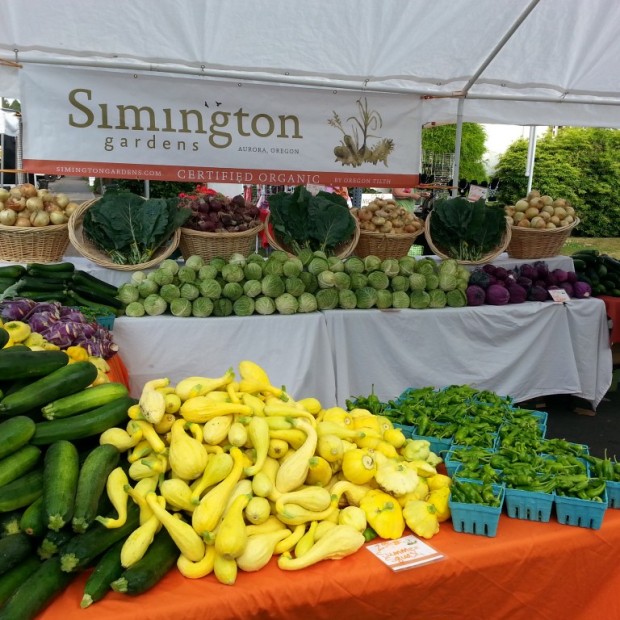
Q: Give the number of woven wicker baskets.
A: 7